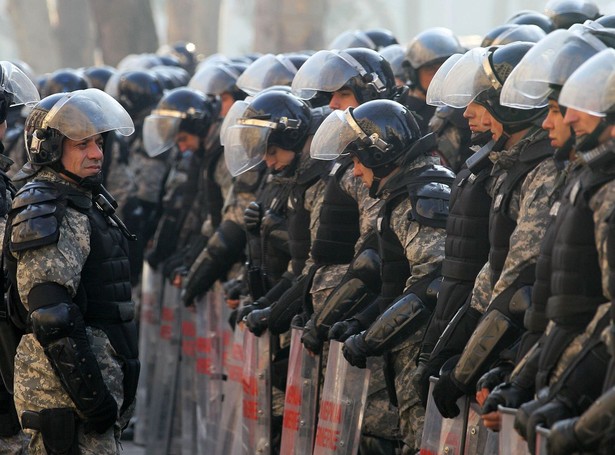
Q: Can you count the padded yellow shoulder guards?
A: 0